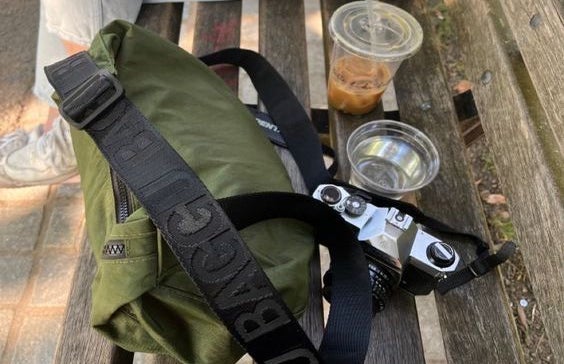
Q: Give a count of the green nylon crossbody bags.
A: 1